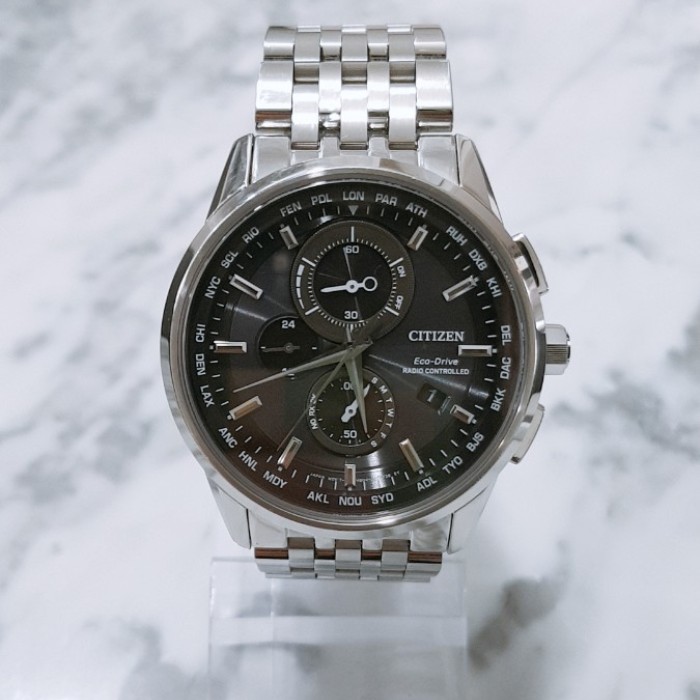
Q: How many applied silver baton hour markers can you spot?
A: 11